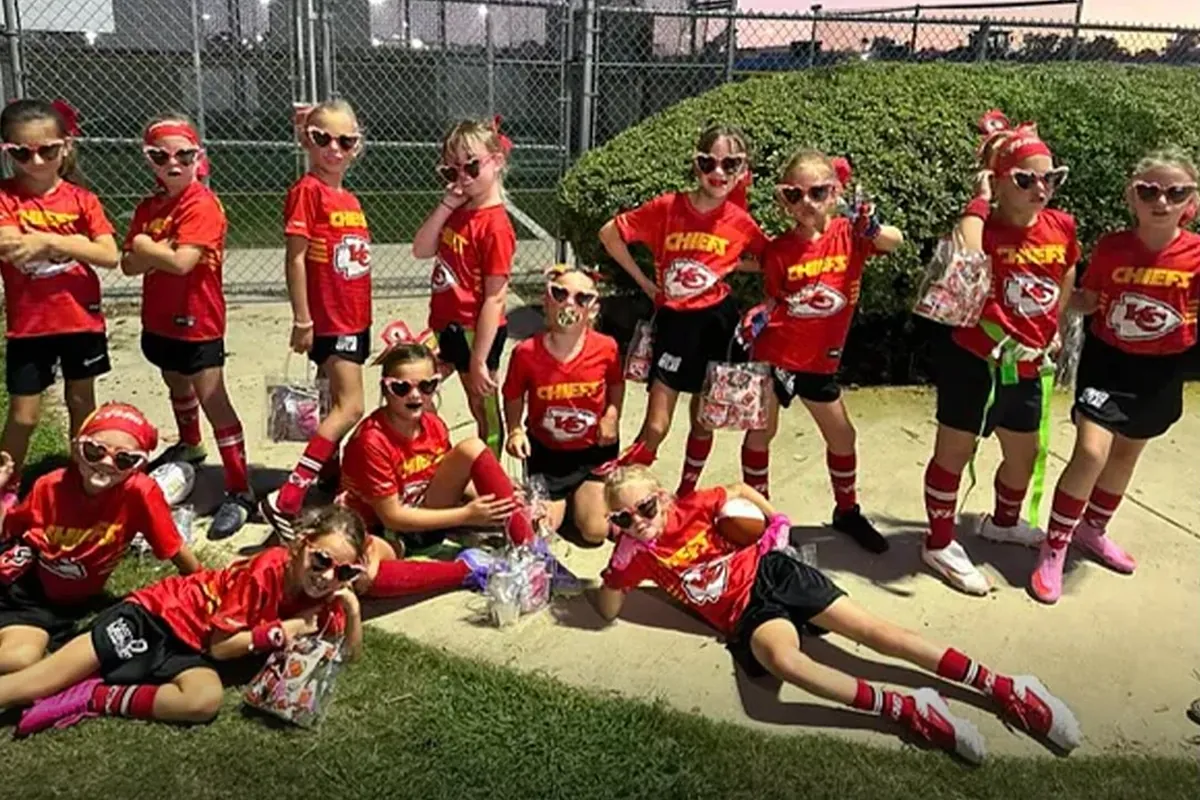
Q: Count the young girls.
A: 13